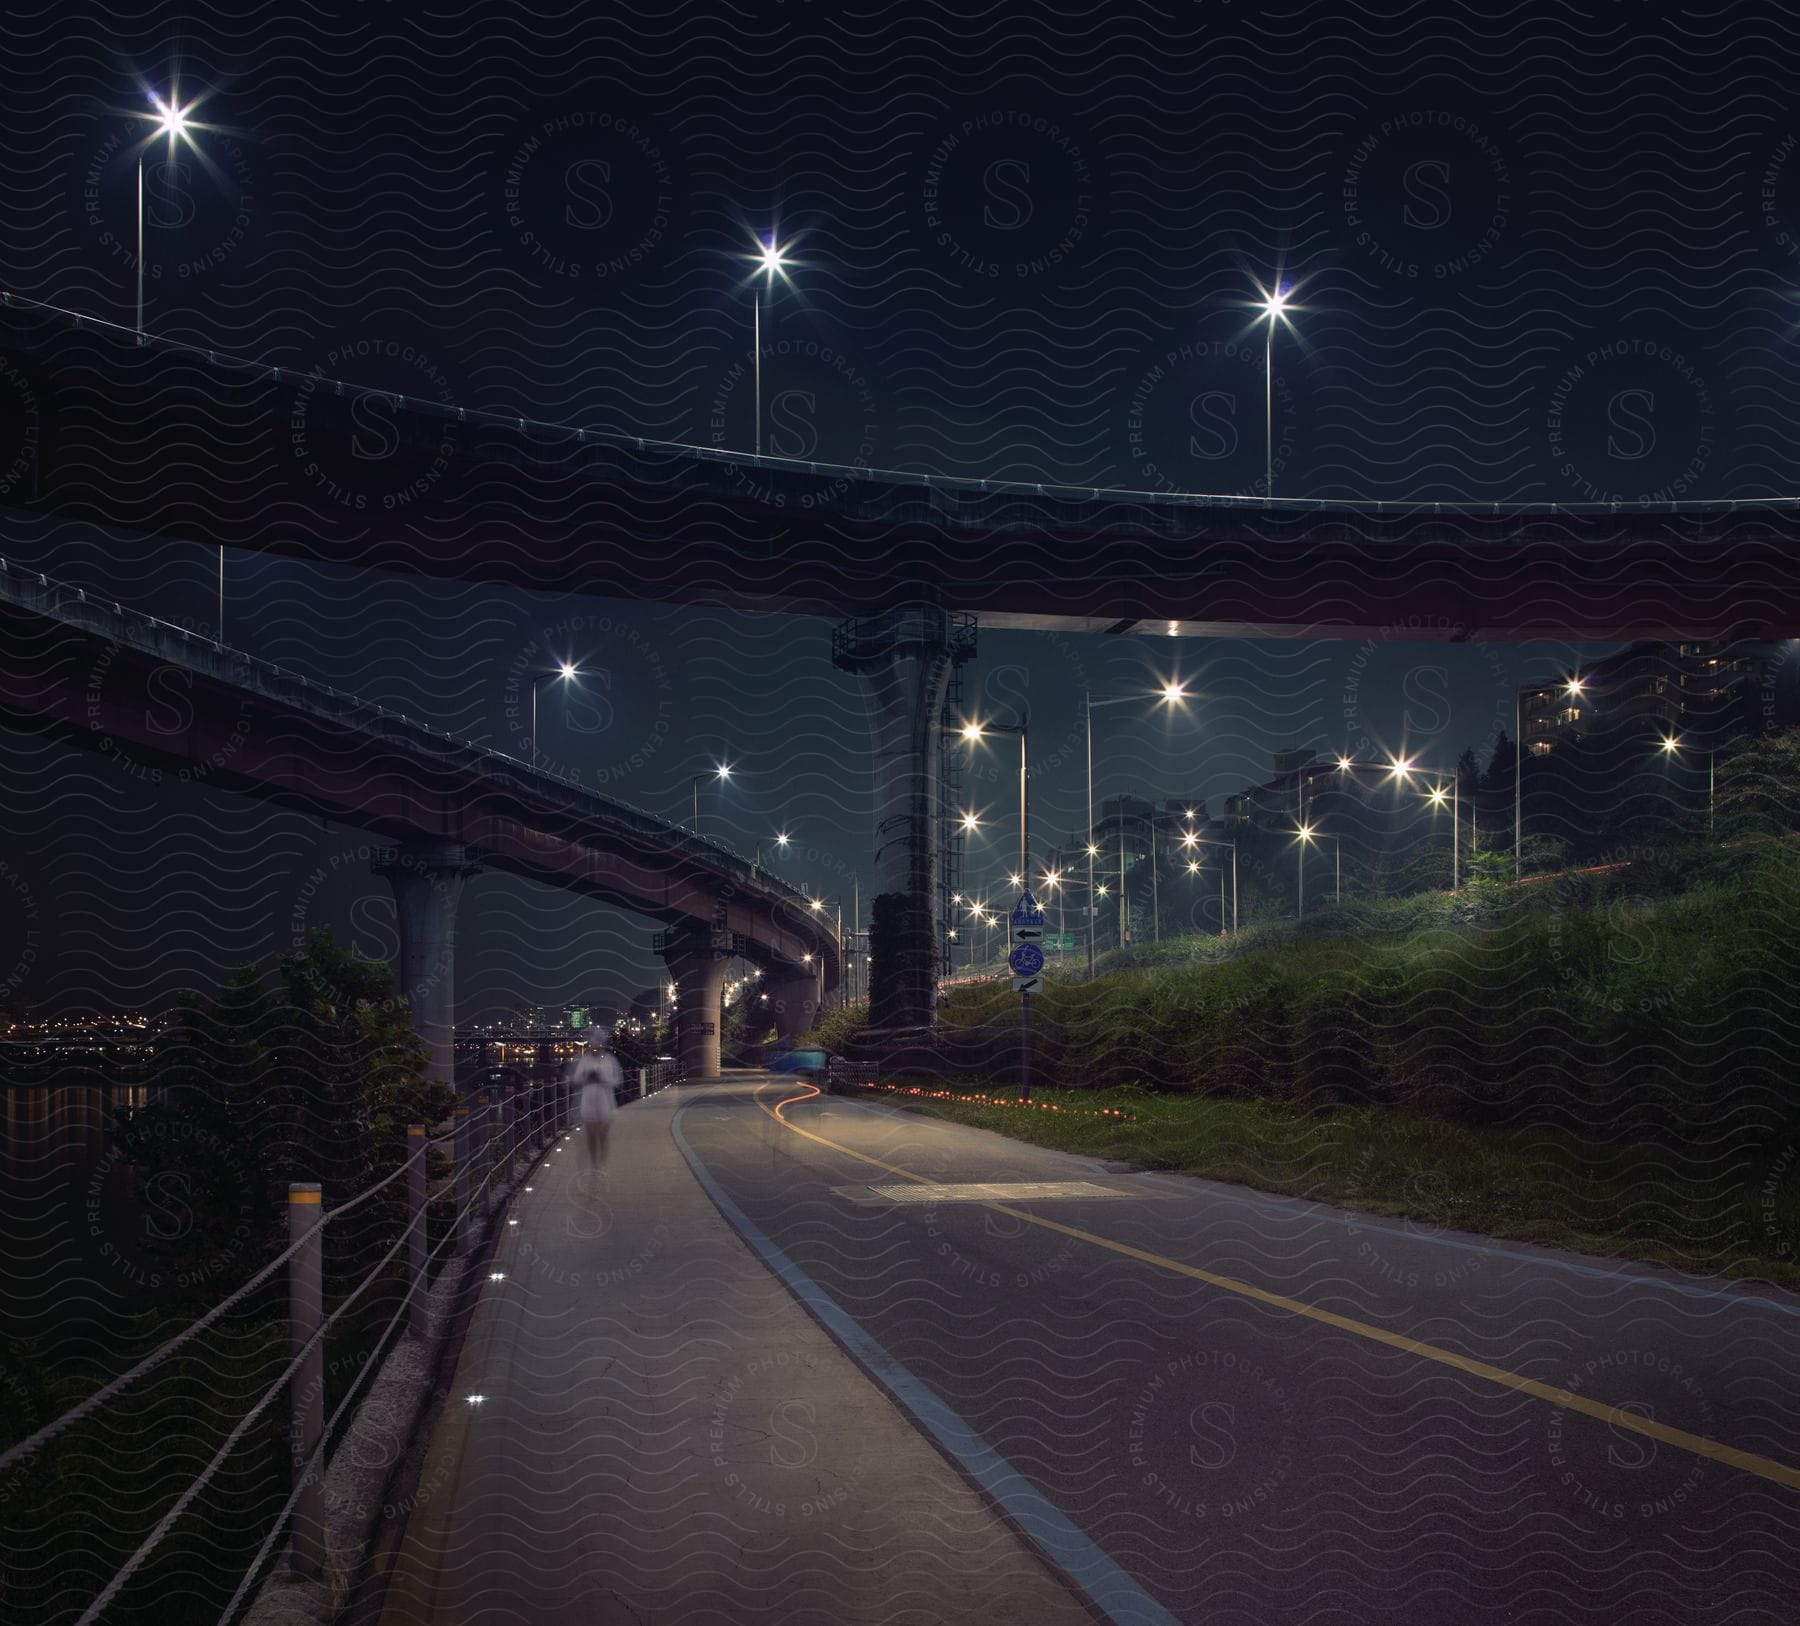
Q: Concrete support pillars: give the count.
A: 4